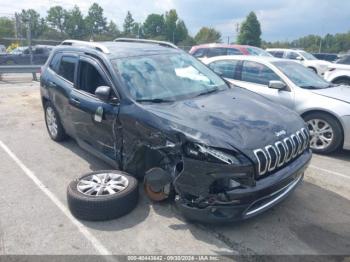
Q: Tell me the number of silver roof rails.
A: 2